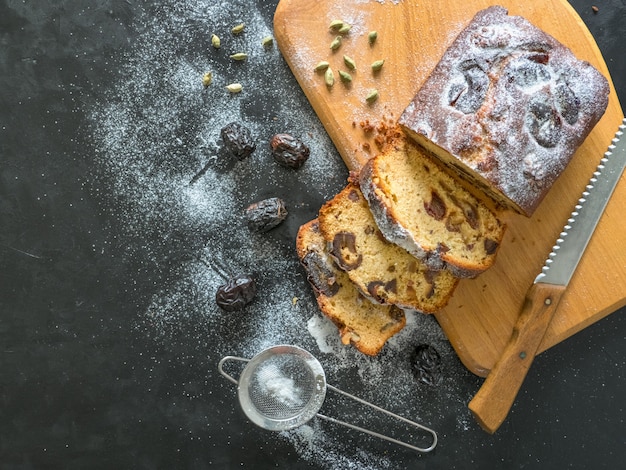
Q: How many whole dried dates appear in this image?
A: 5